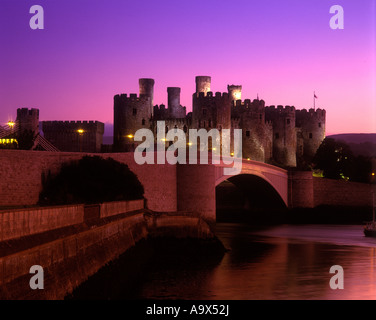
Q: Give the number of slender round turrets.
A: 4